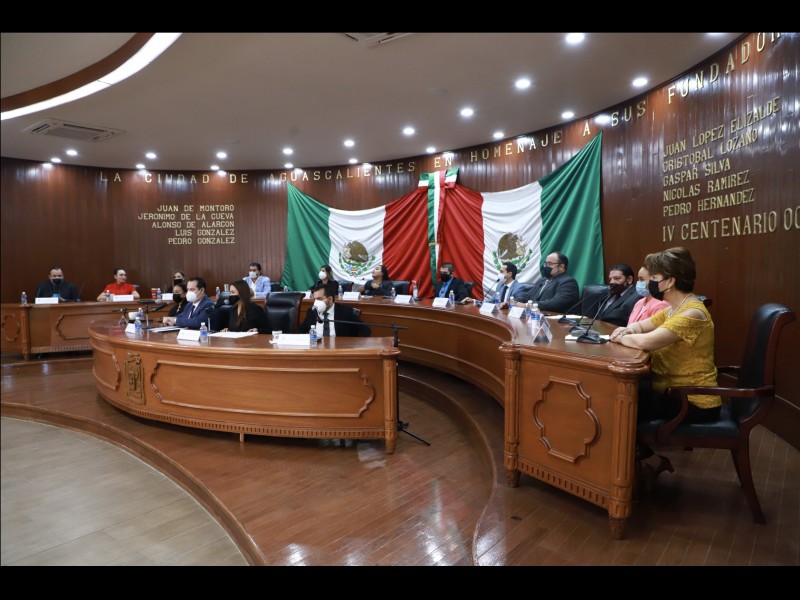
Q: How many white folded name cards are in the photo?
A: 14